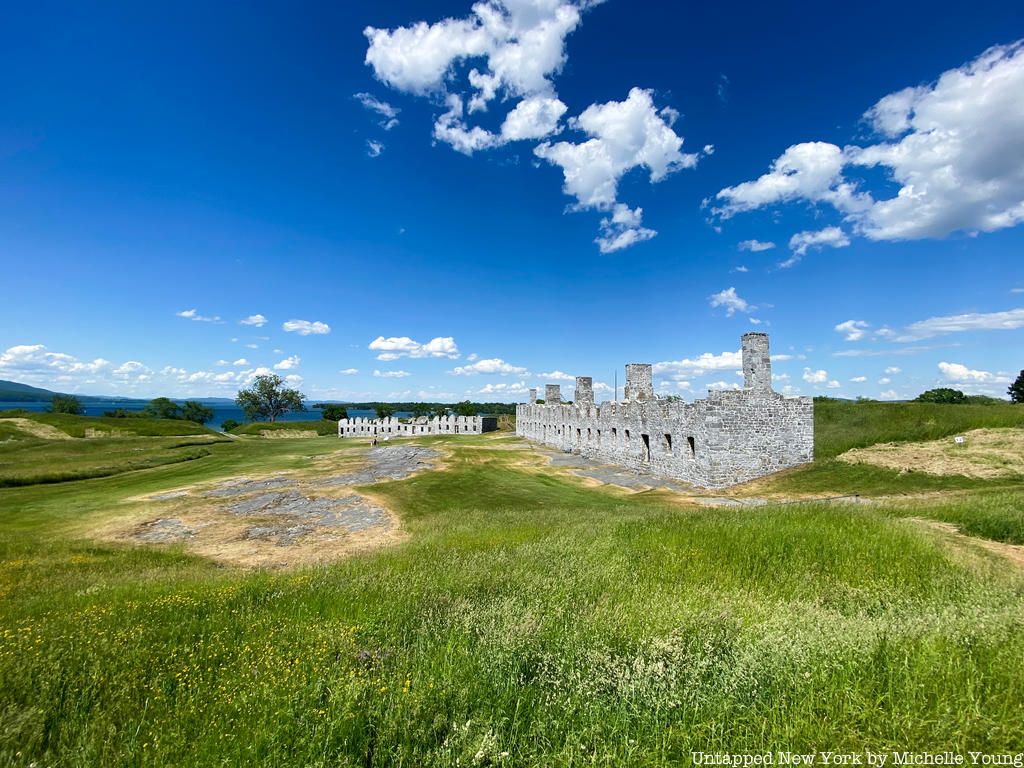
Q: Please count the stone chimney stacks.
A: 5